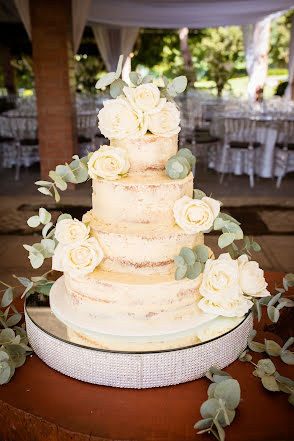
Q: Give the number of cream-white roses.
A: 10